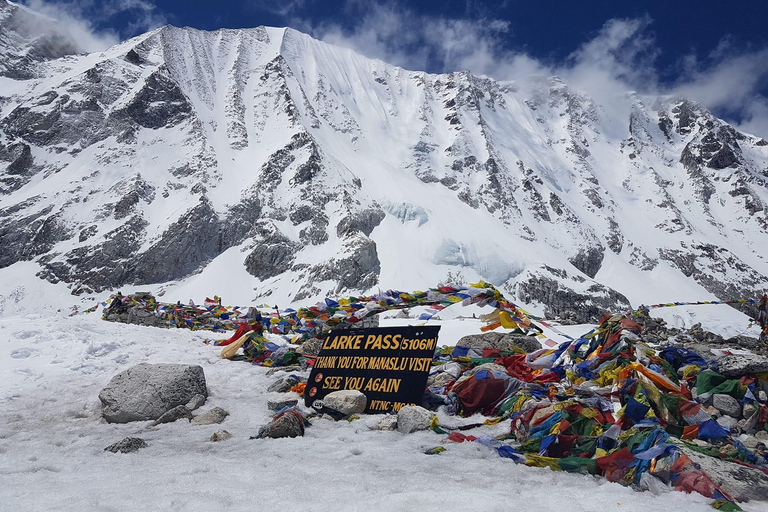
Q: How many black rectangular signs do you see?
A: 1